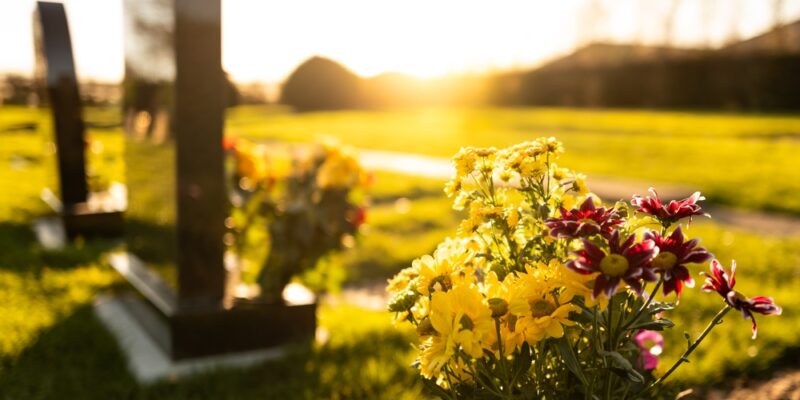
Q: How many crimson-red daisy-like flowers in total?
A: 5